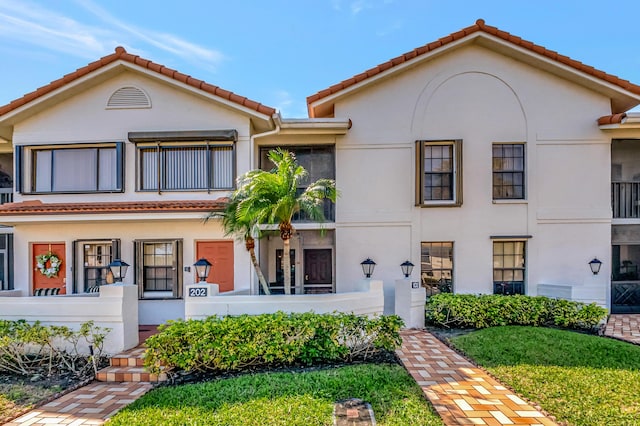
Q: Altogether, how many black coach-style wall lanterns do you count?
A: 5